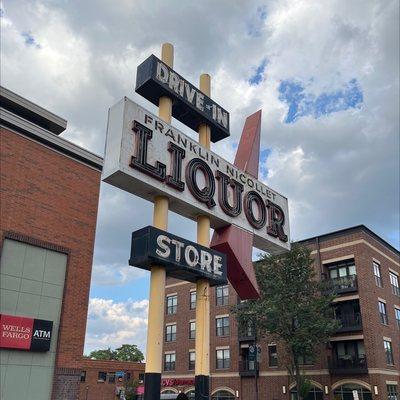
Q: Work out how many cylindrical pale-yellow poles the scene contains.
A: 2